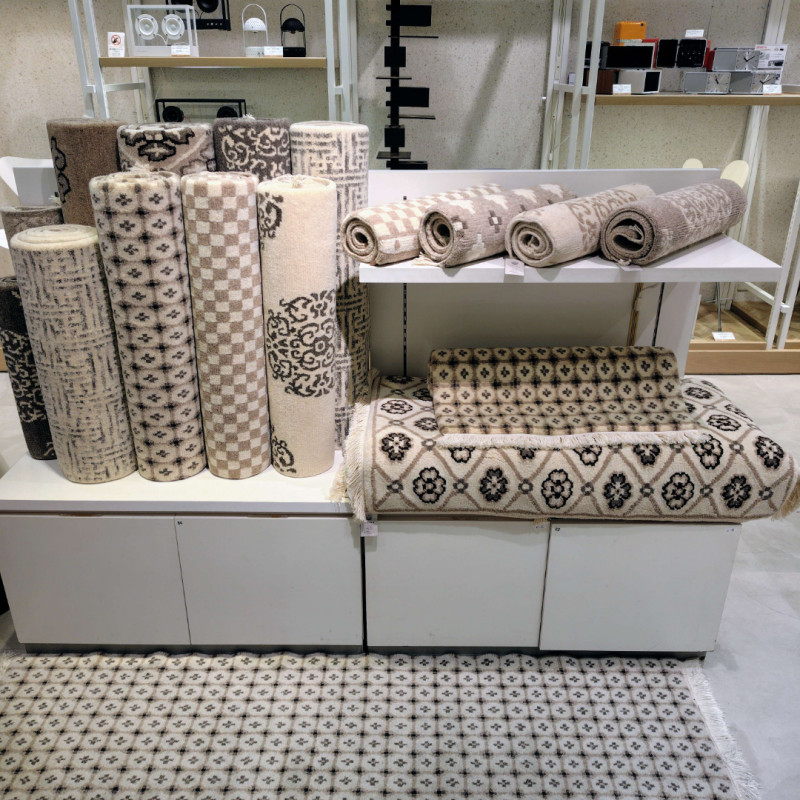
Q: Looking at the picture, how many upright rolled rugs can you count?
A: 10